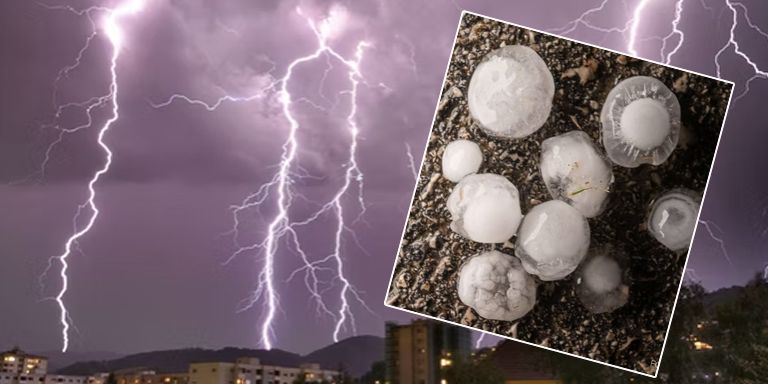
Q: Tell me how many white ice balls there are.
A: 9